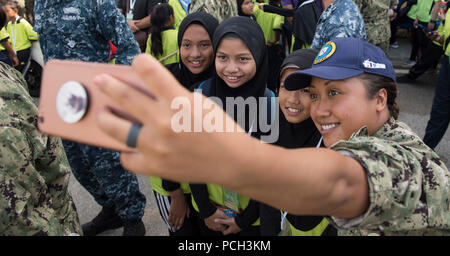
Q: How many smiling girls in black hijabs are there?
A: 3